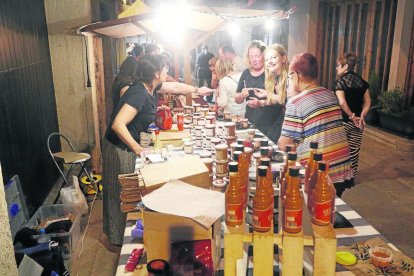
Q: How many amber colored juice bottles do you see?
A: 14